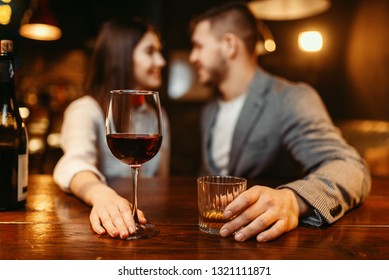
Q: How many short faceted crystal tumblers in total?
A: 1